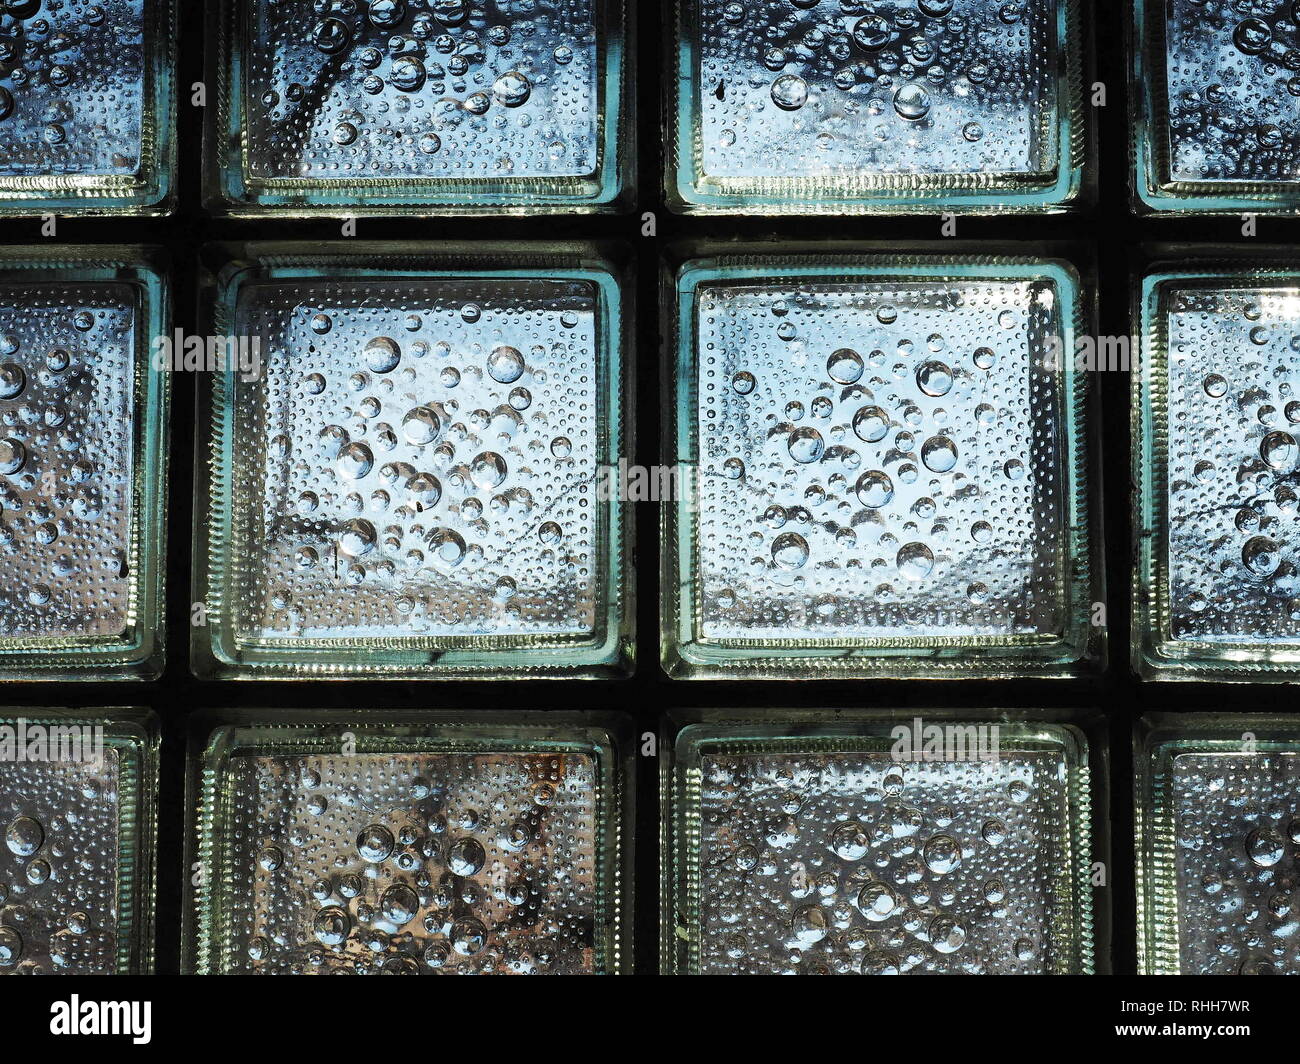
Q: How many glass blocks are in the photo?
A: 12